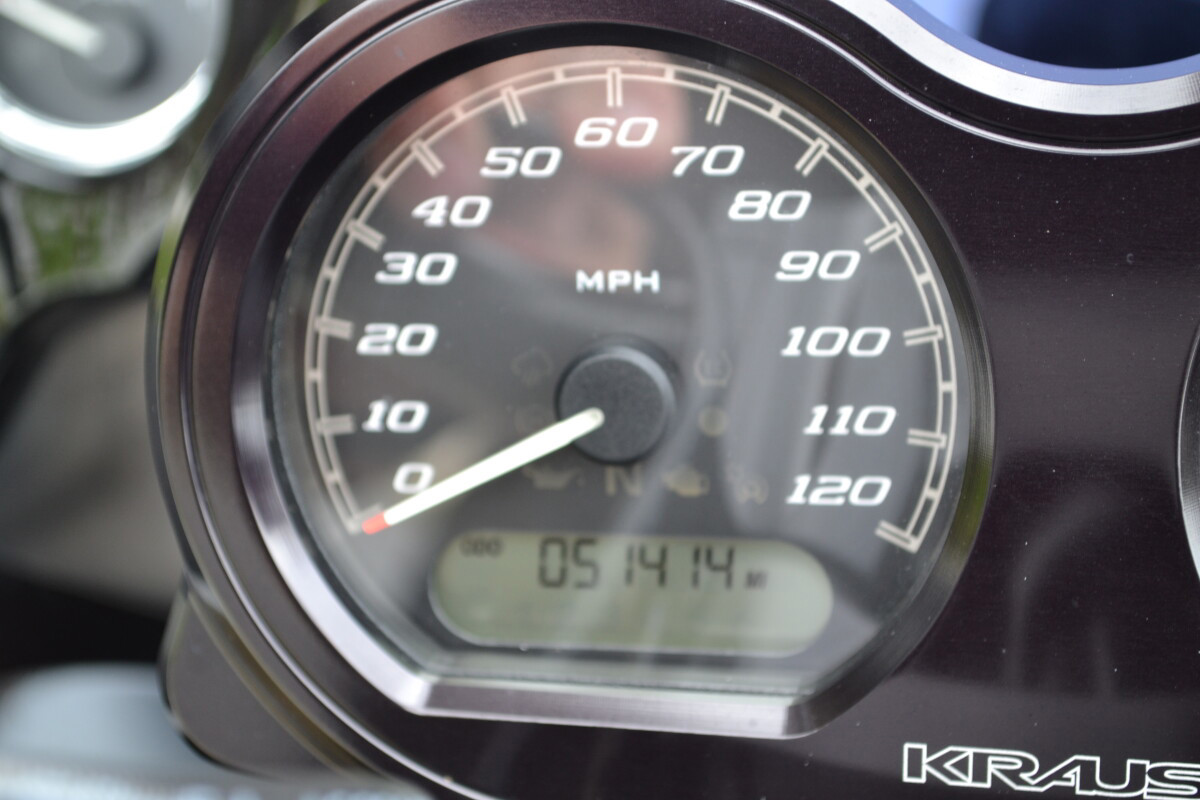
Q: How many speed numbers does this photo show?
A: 13